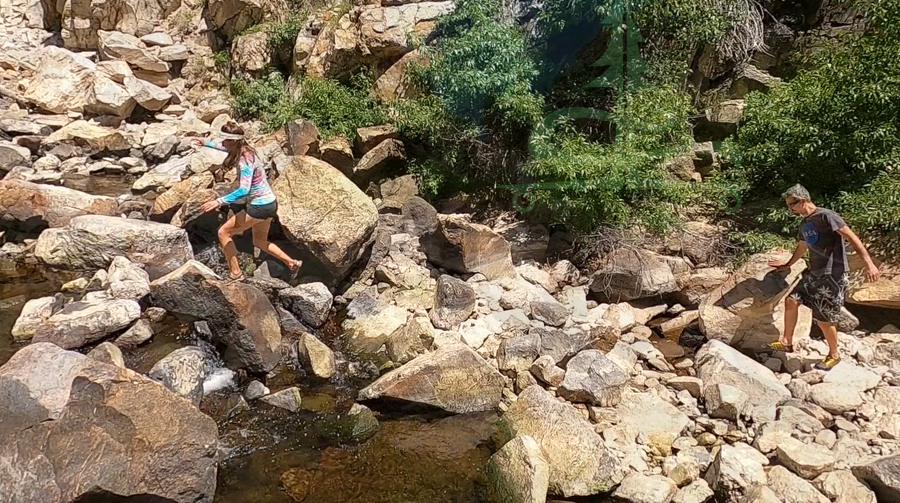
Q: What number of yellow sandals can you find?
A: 2